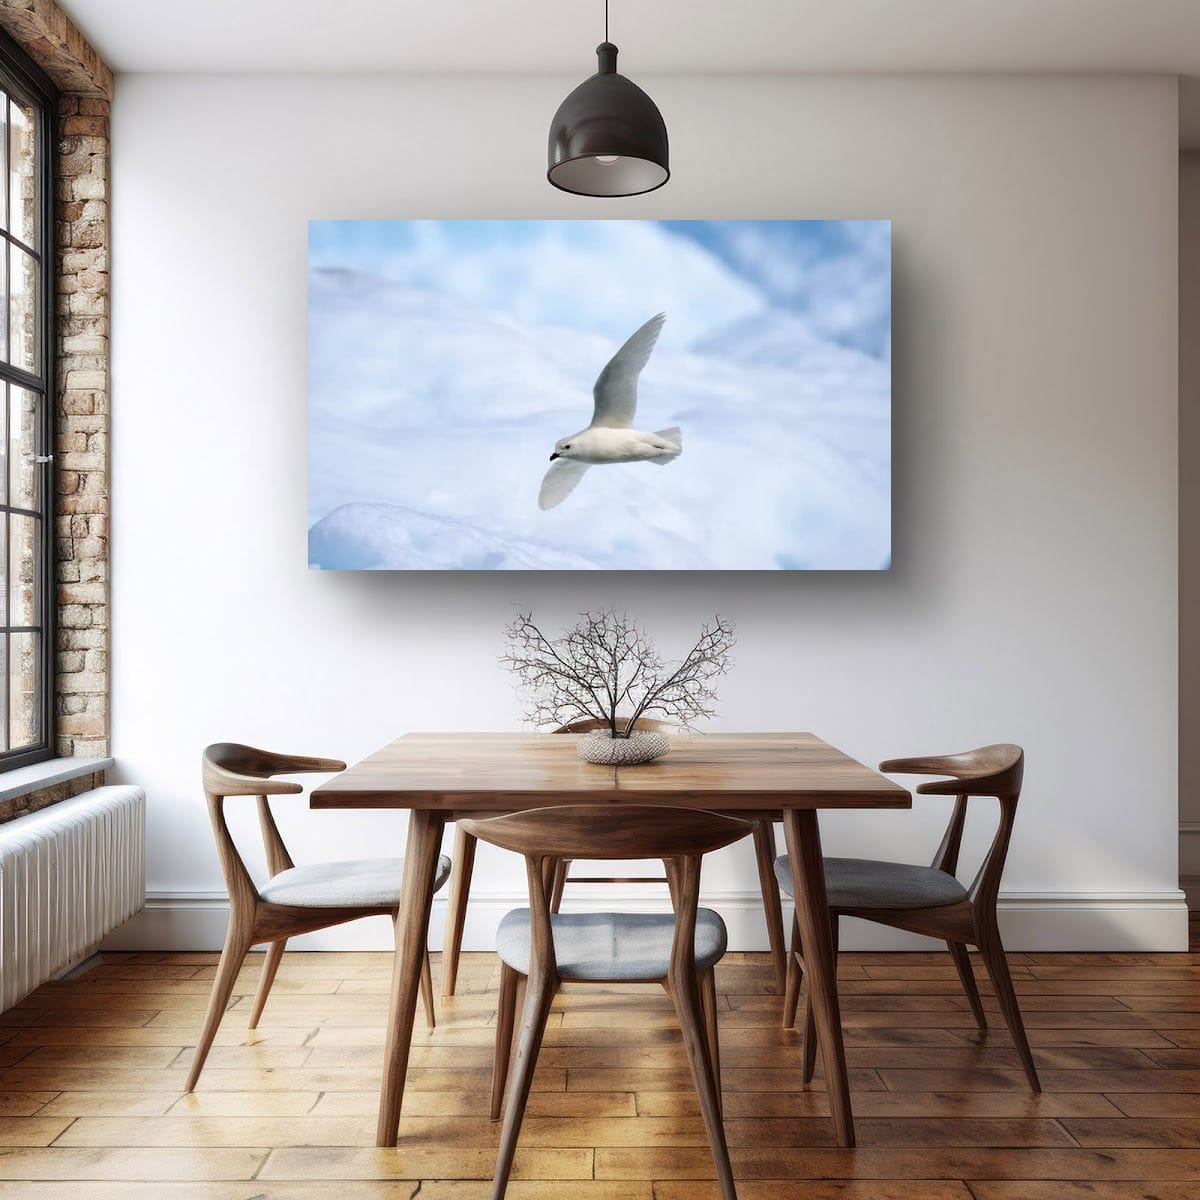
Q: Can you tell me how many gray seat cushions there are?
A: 3